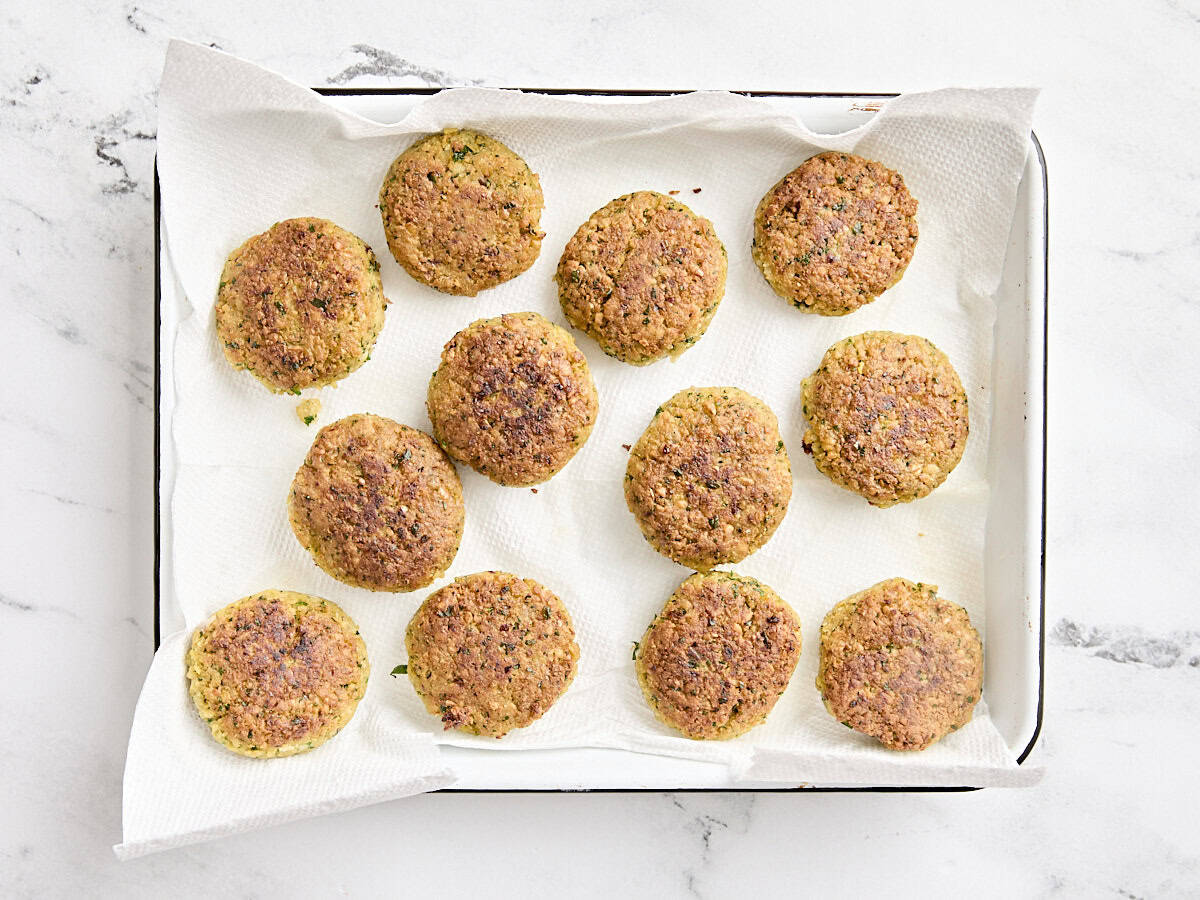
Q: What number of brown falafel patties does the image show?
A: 12